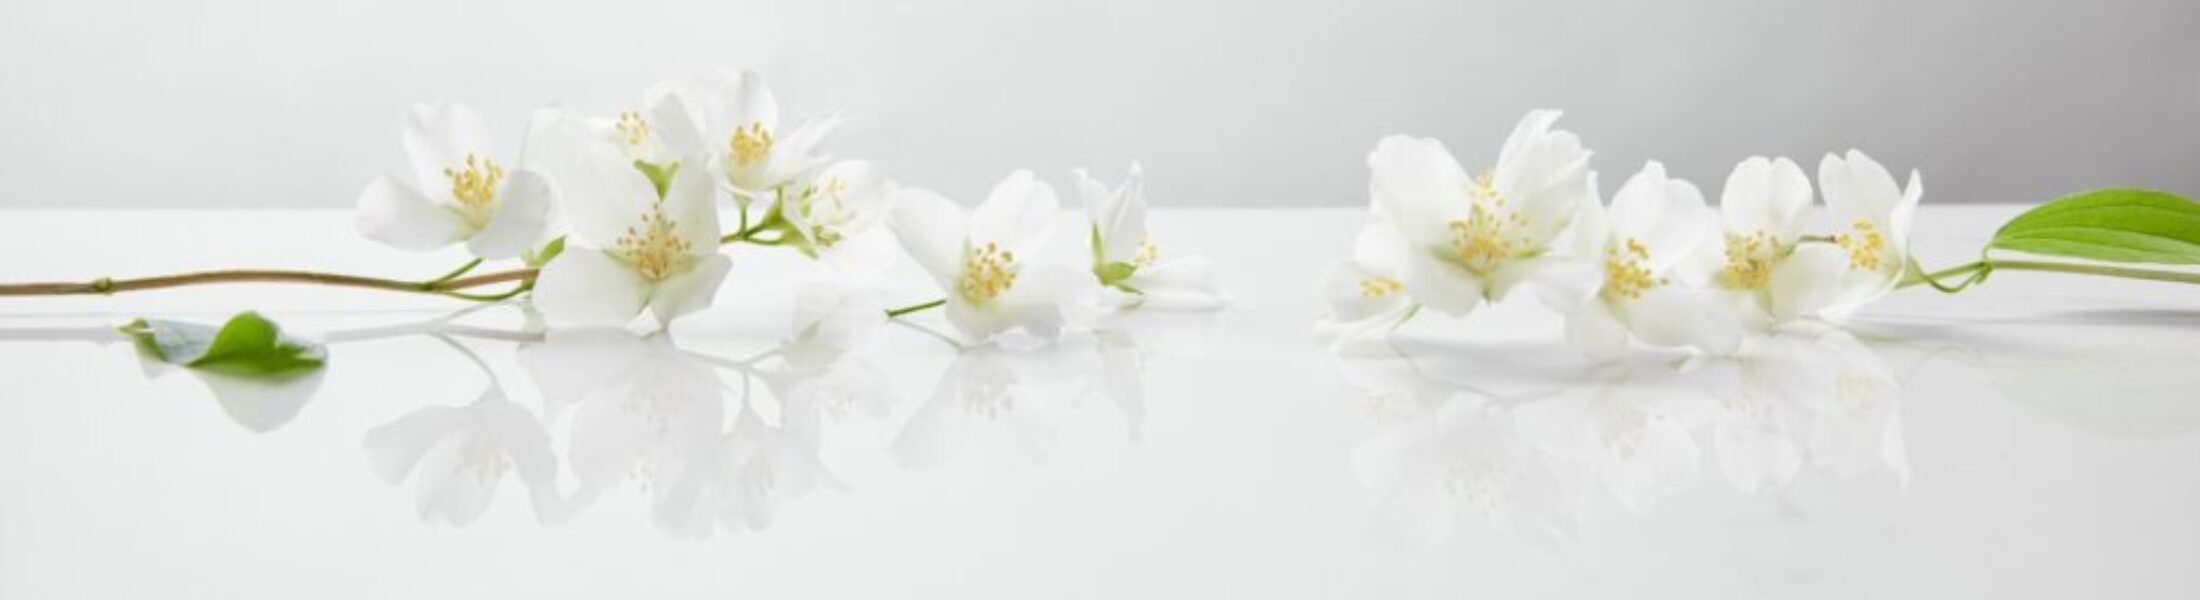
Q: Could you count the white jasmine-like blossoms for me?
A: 12